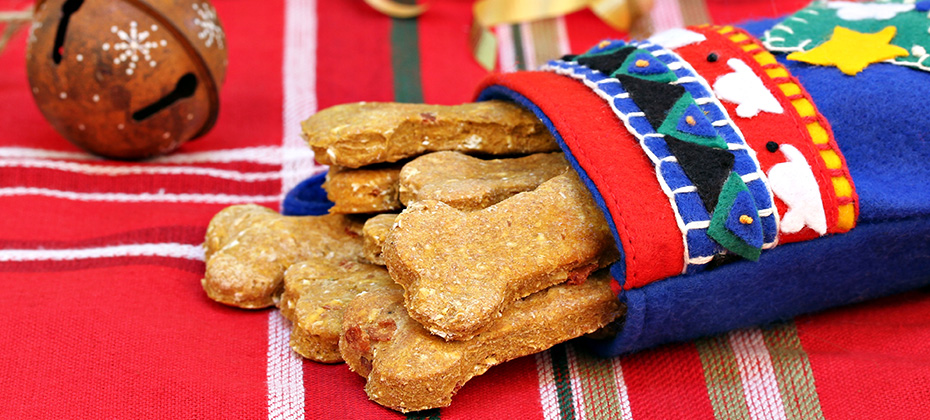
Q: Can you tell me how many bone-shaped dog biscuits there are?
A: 8